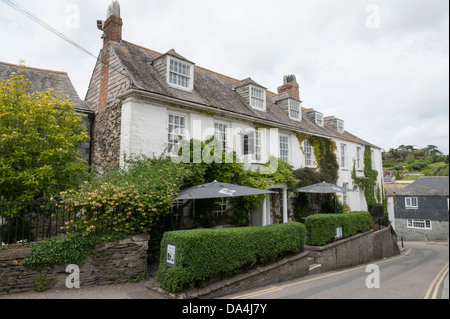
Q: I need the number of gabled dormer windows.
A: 5